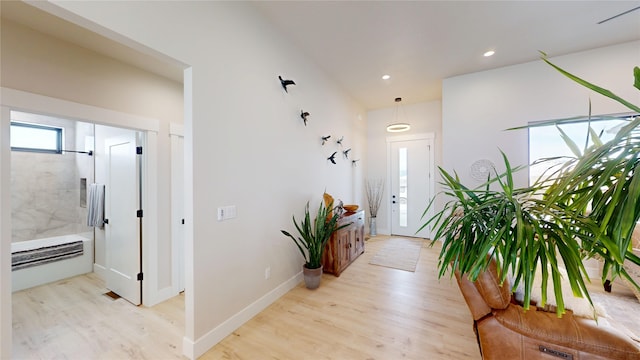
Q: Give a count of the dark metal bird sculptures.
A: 7